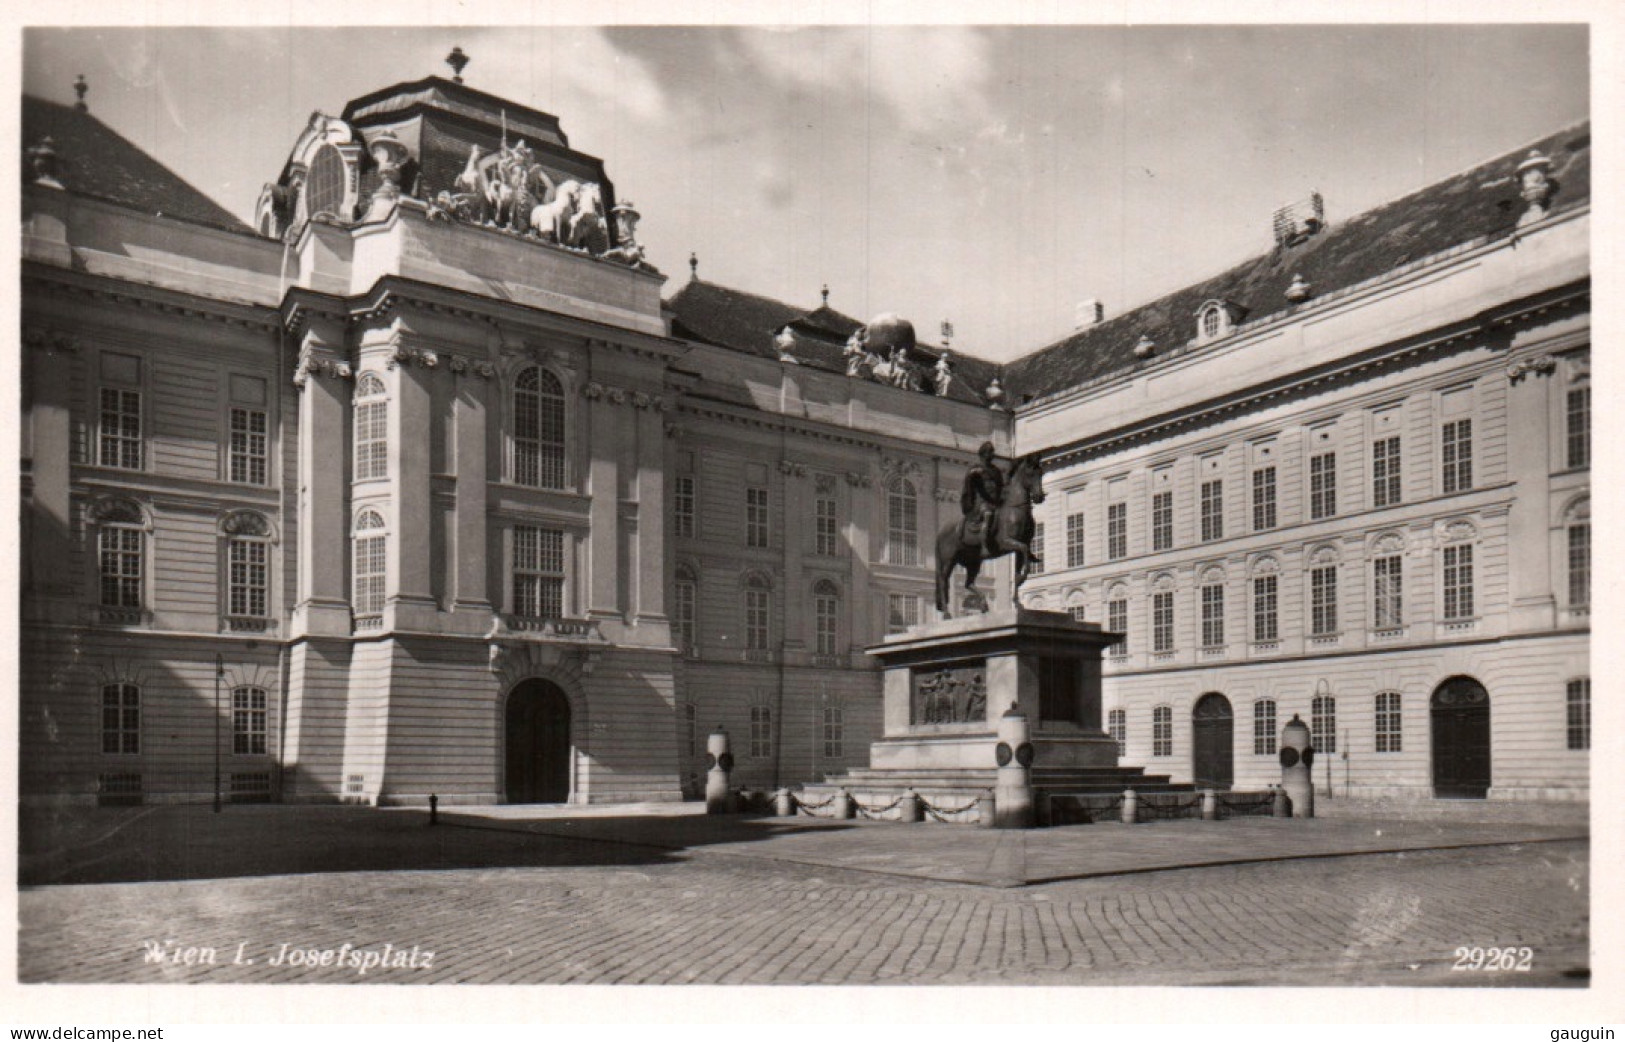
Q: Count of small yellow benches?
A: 0